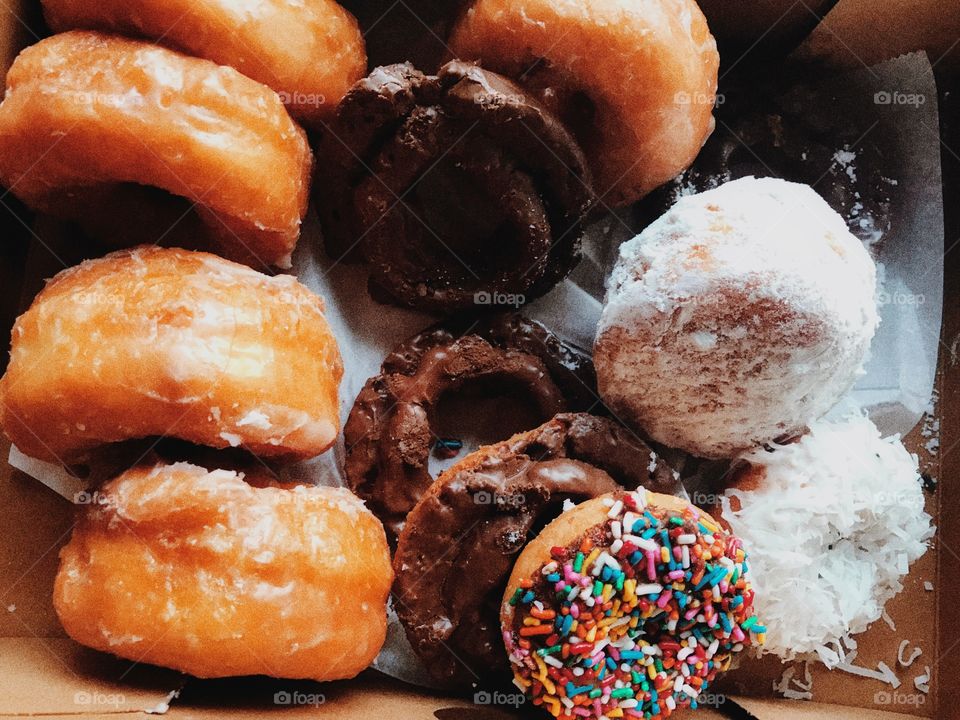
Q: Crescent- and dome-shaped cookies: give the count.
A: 0